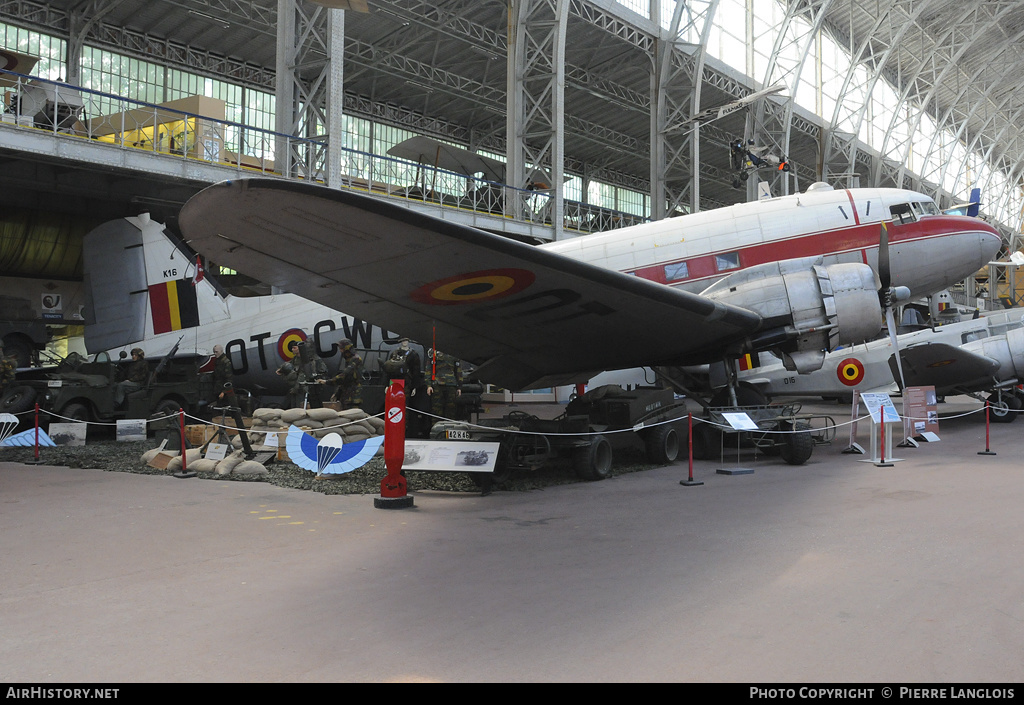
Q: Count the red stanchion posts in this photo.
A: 5